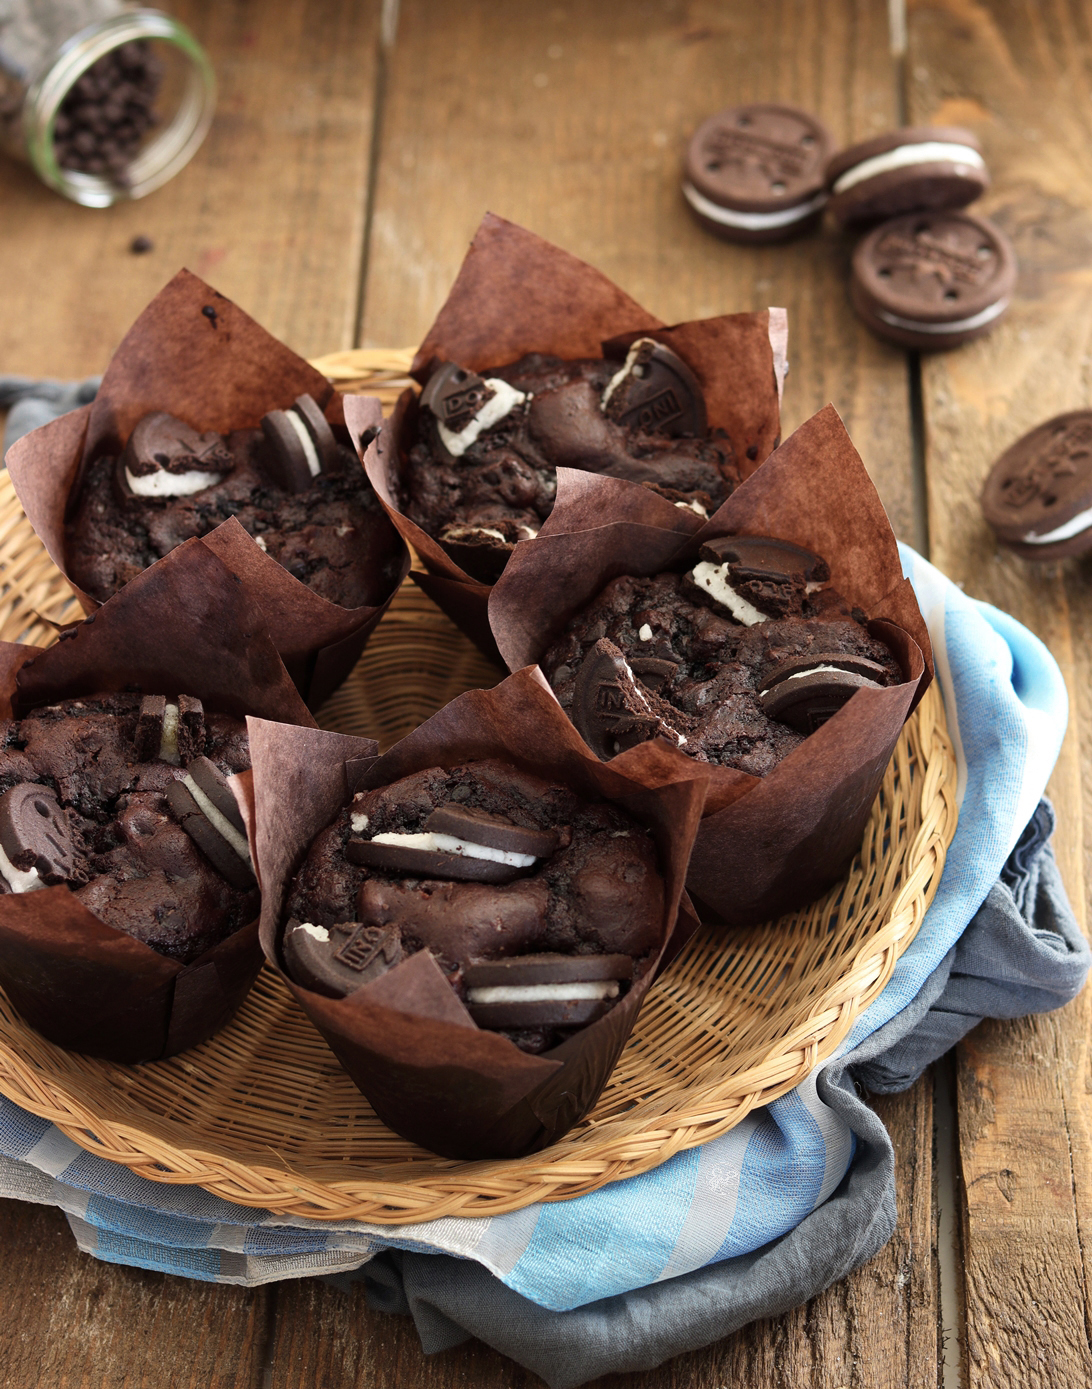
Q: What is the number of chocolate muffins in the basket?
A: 5